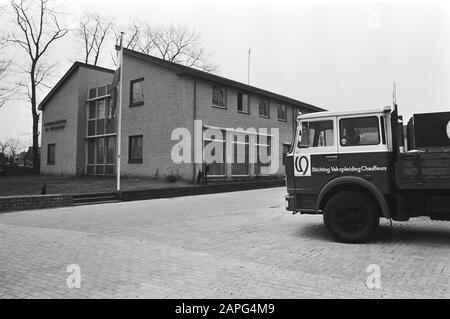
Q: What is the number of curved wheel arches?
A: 1